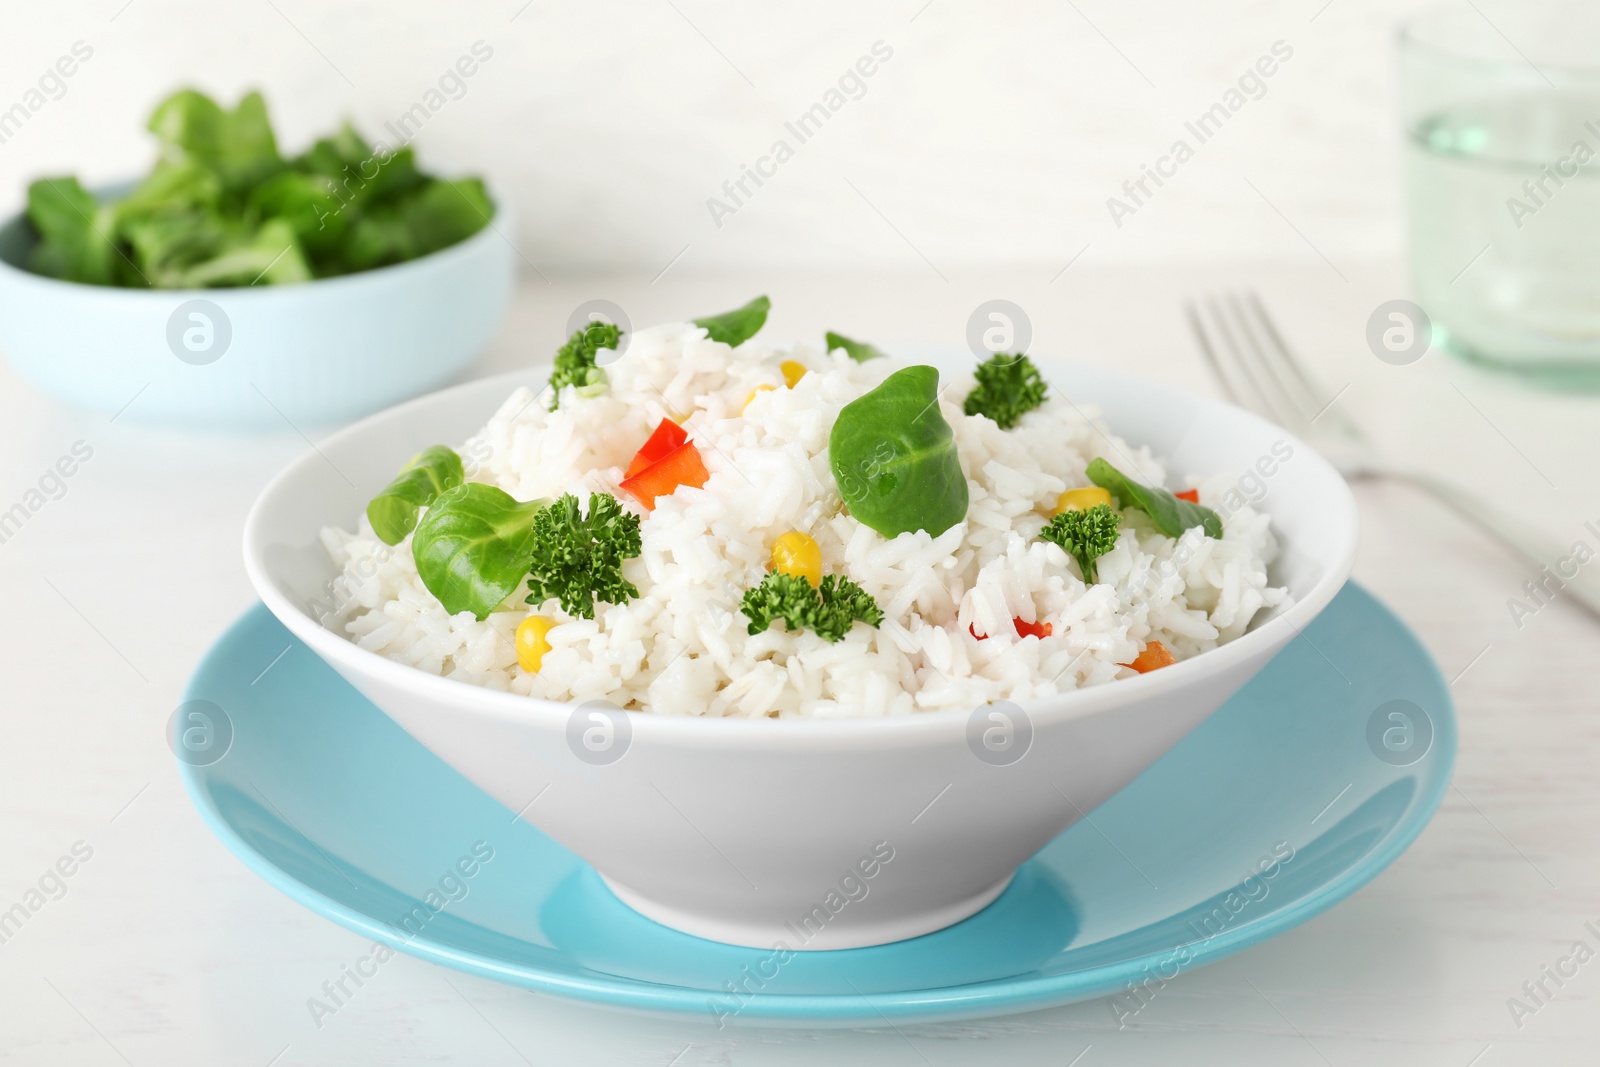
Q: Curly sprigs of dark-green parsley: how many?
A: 5